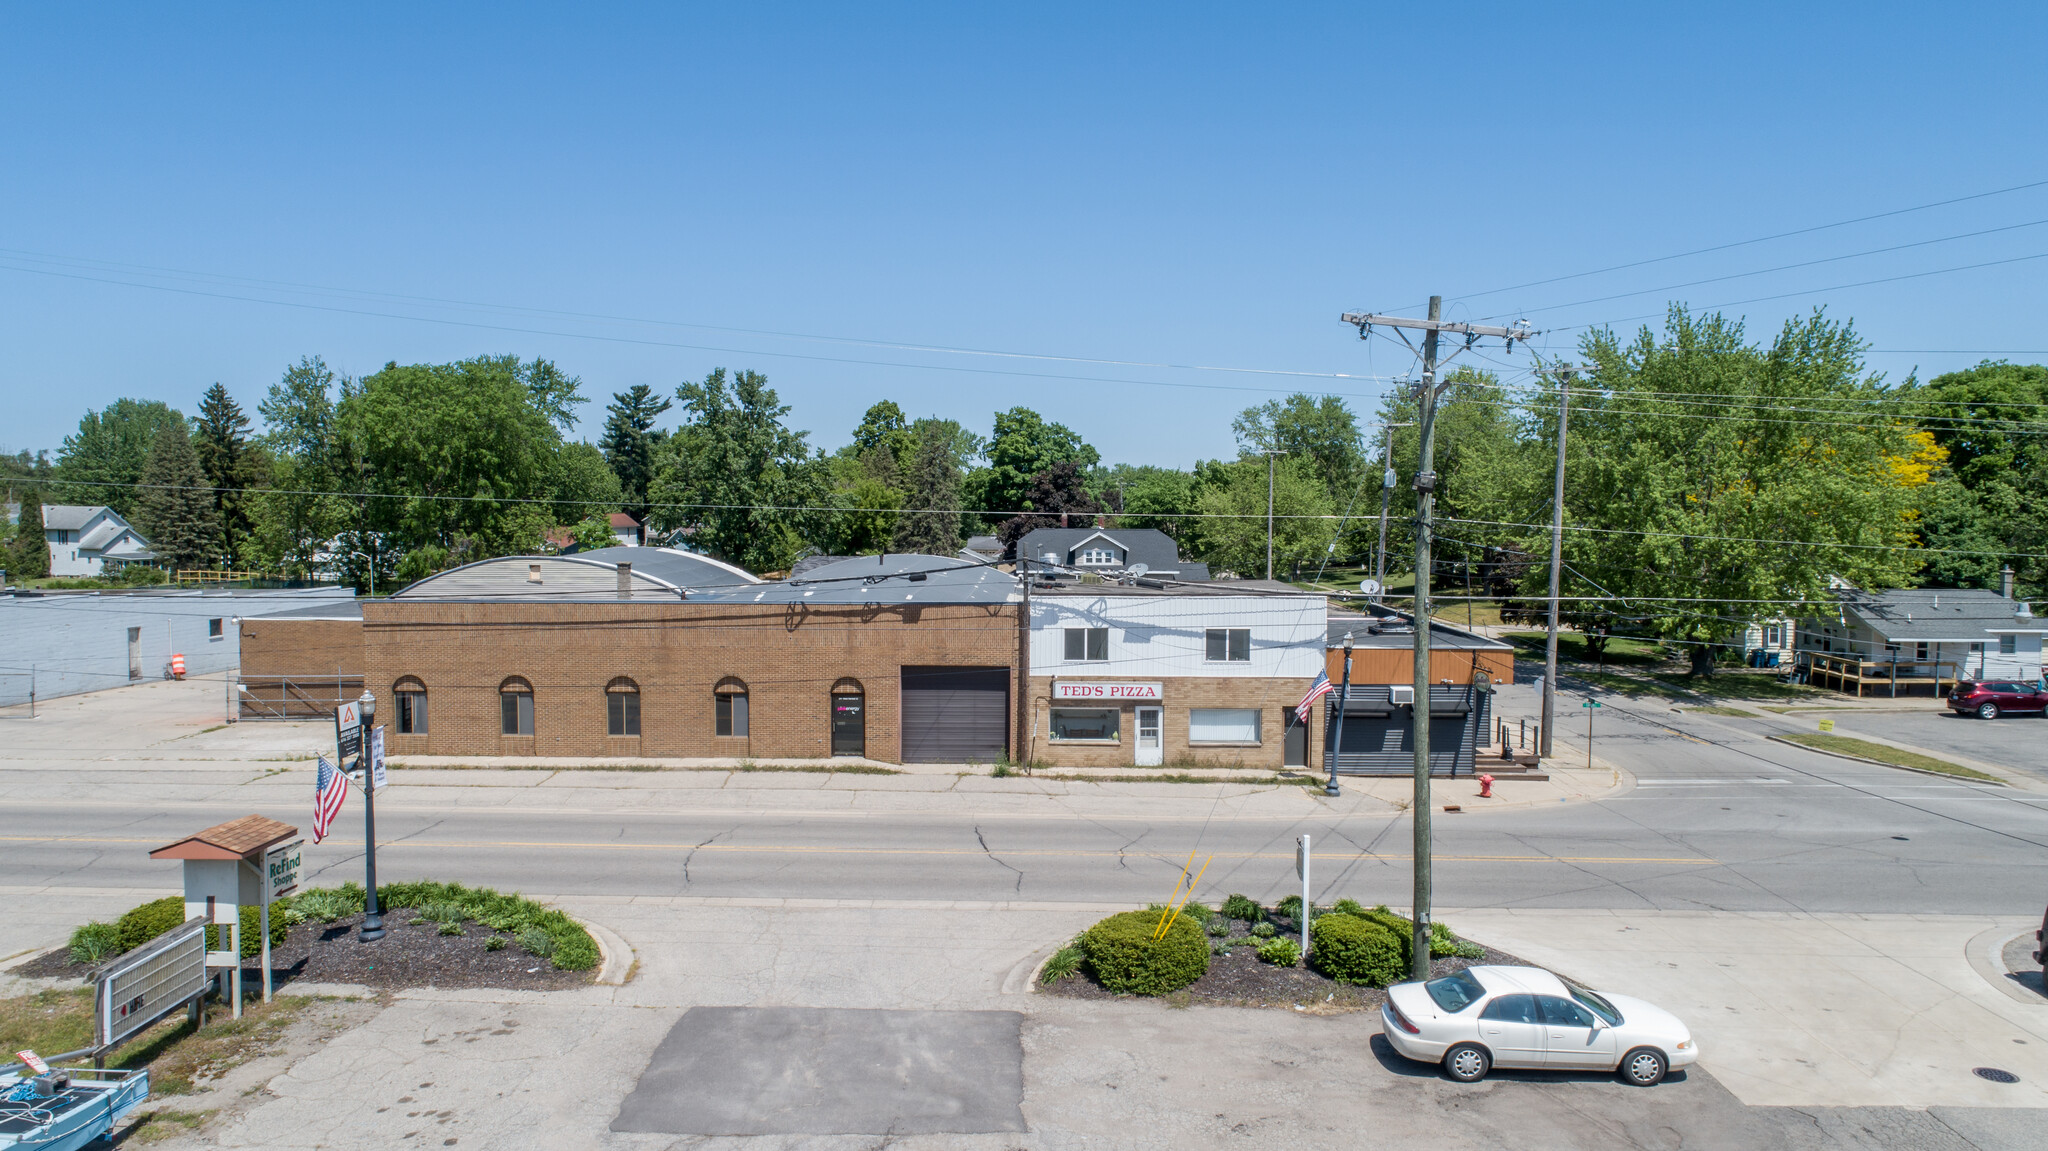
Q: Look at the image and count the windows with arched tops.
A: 4